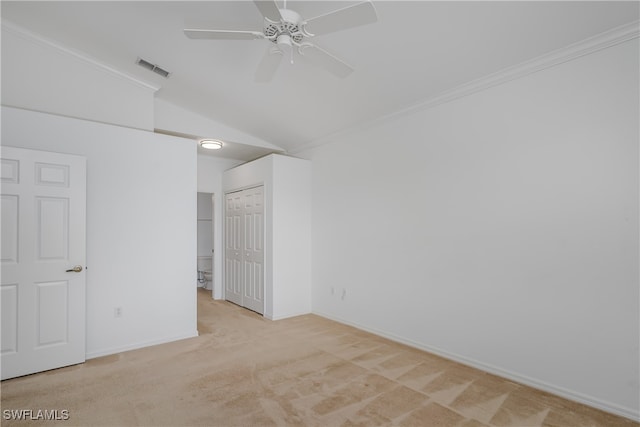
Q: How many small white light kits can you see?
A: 1